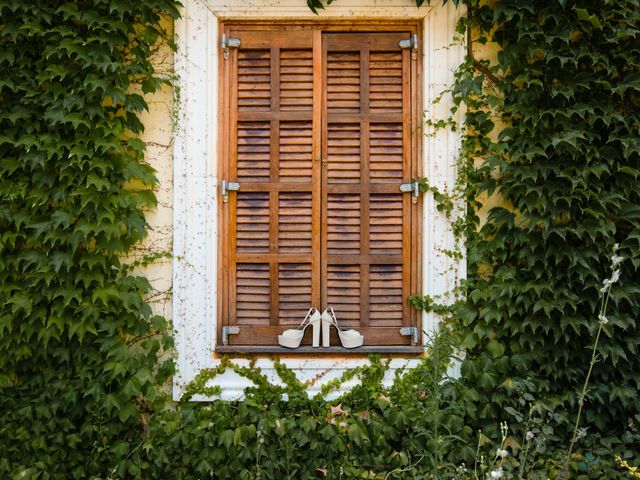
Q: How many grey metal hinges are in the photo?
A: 6